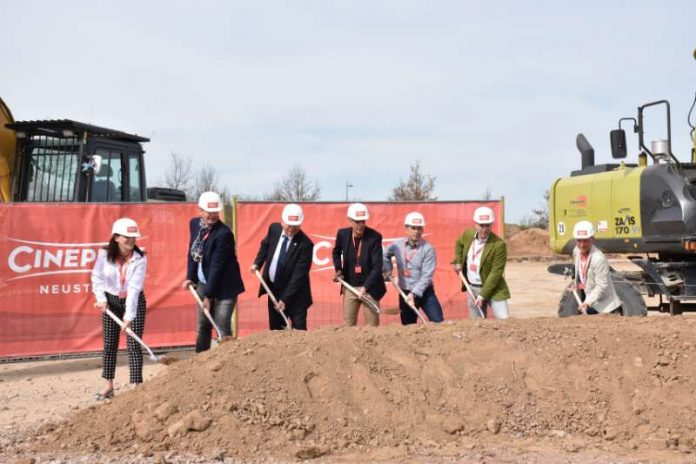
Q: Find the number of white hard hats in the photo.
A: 7